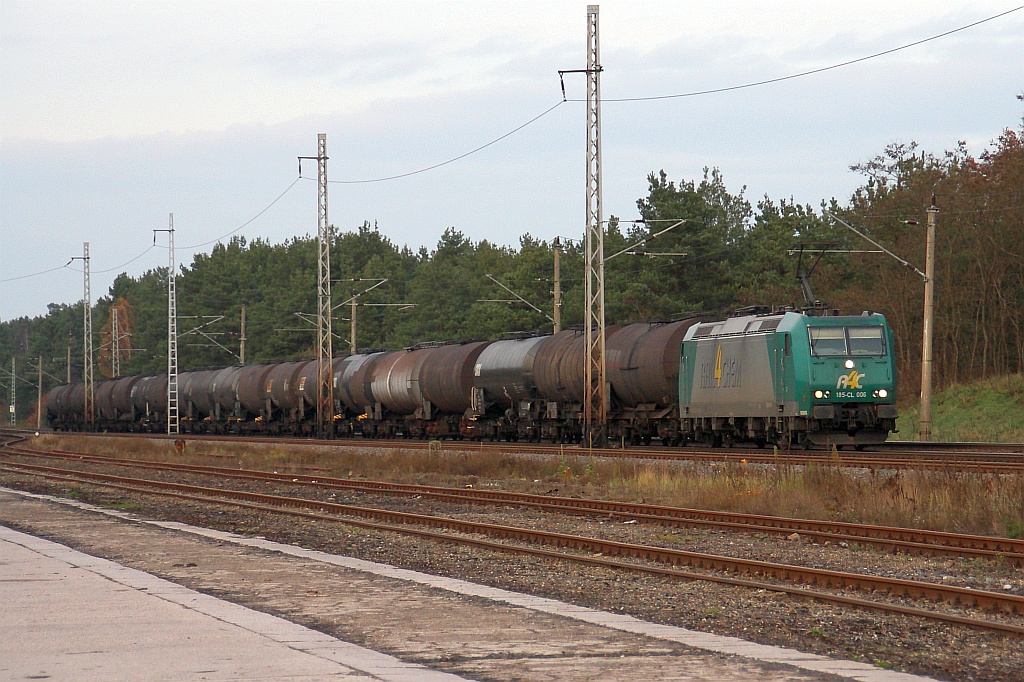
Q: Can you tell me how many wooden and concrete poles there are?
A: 6